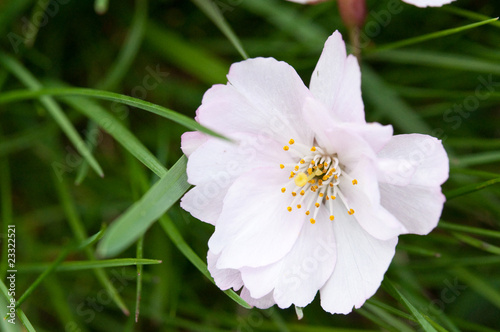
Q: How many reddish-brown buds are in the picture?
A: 1